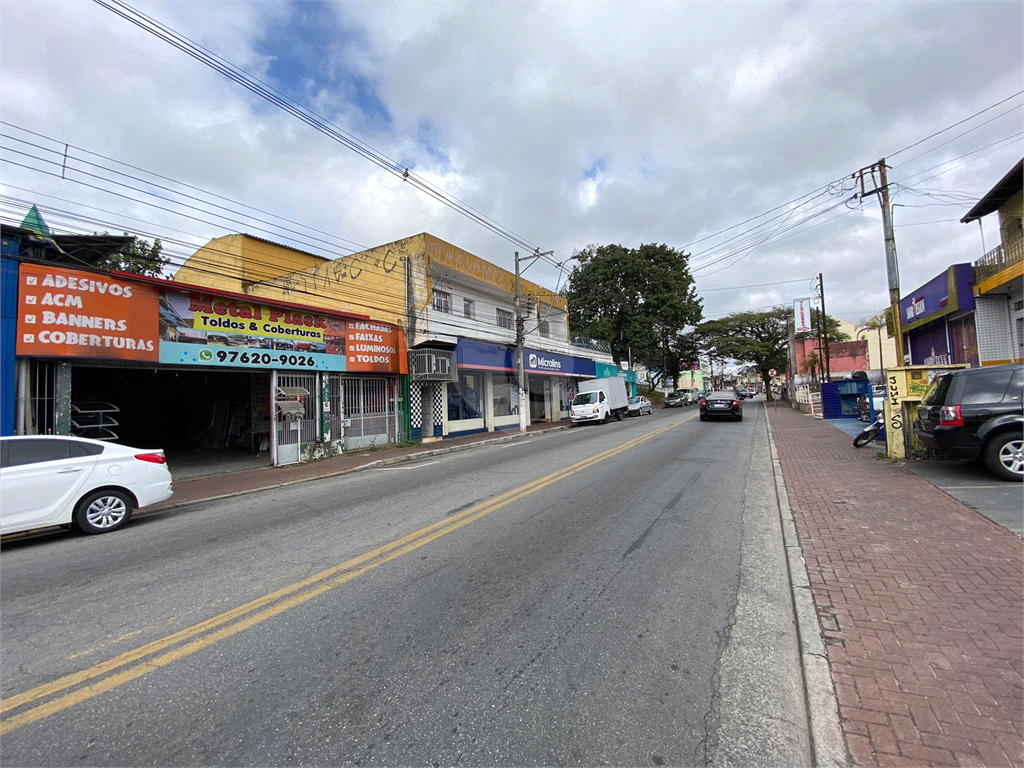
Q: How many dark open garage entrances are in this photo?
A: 1